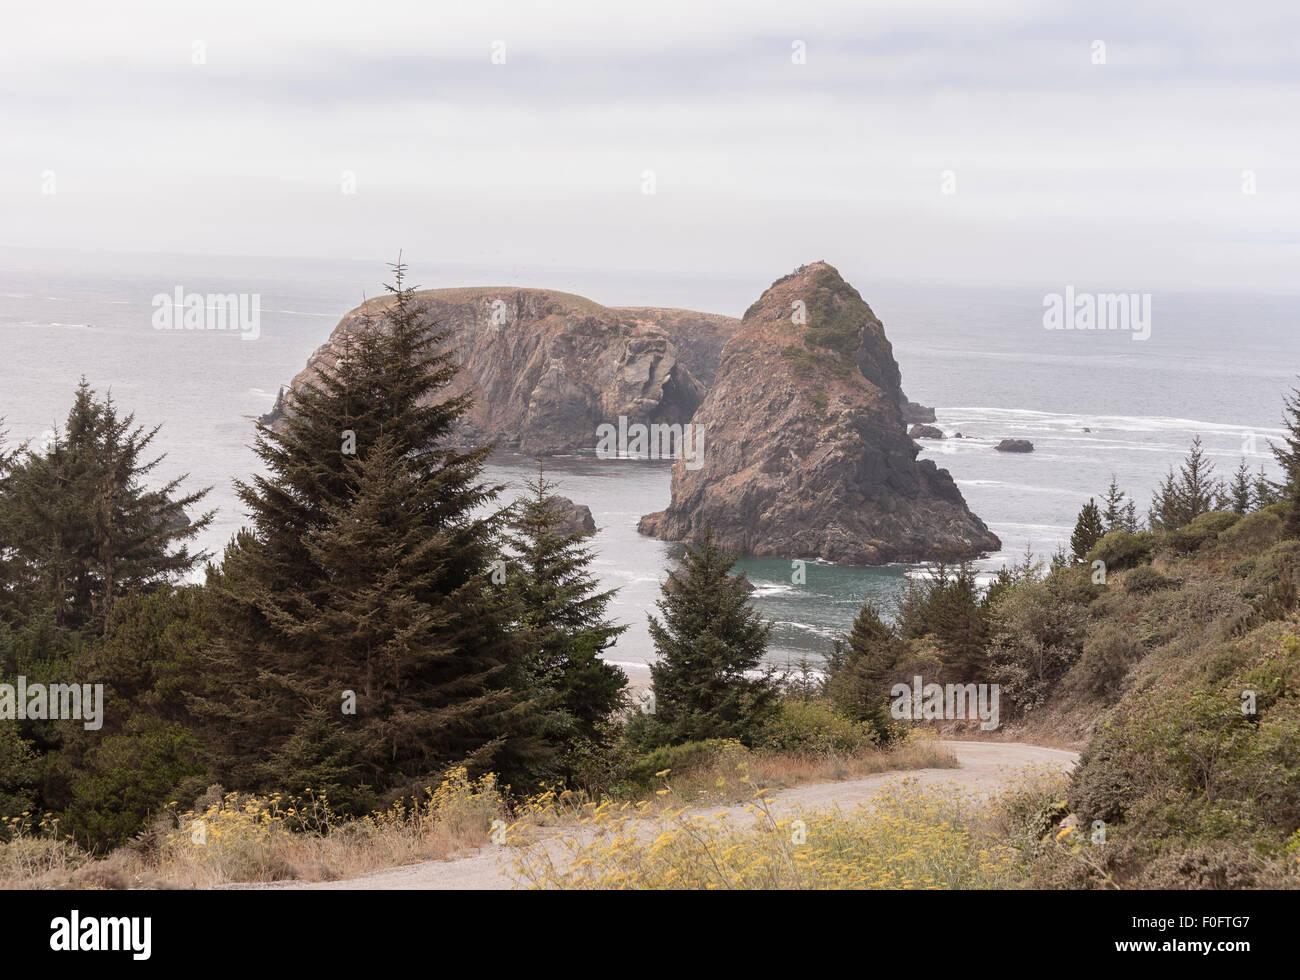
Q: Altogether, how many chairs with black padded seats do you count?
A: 0